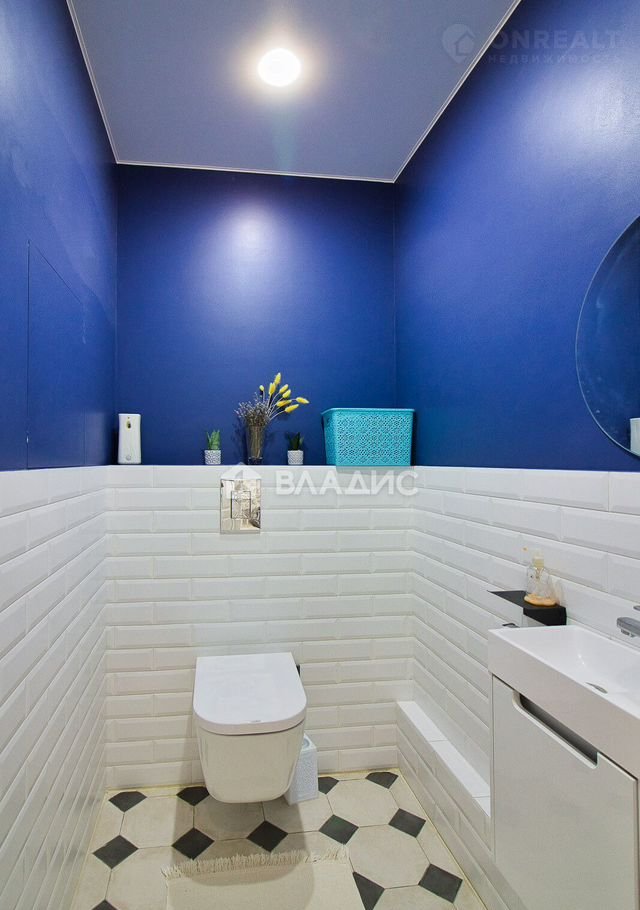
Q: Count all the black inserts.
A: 12